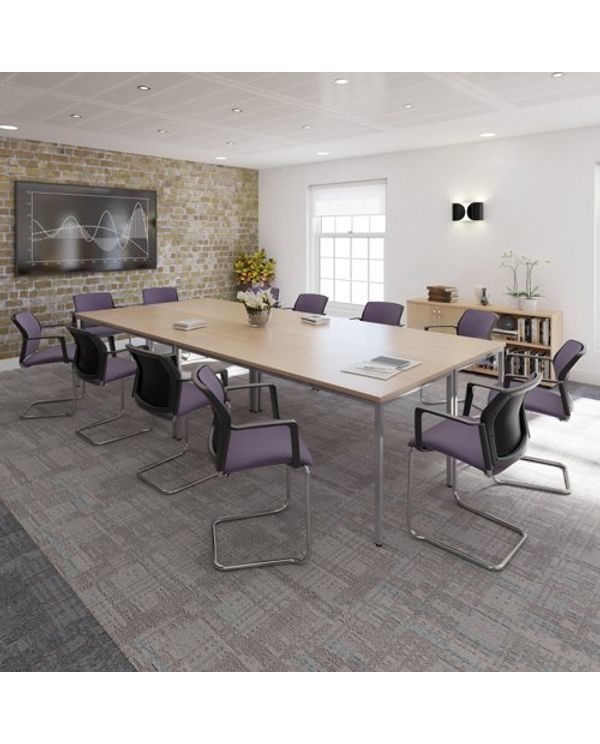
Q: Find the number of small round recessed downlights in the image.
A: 13